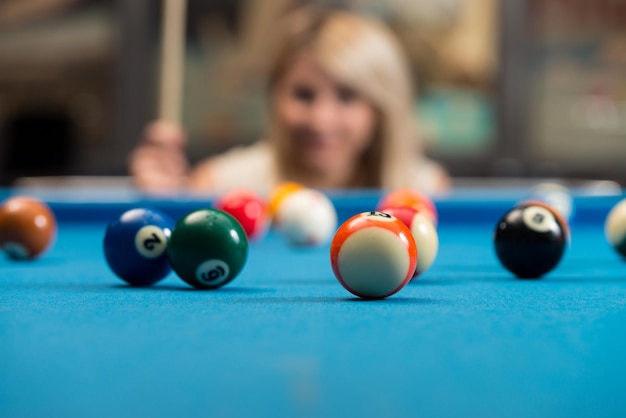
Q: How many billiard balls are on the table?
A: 13